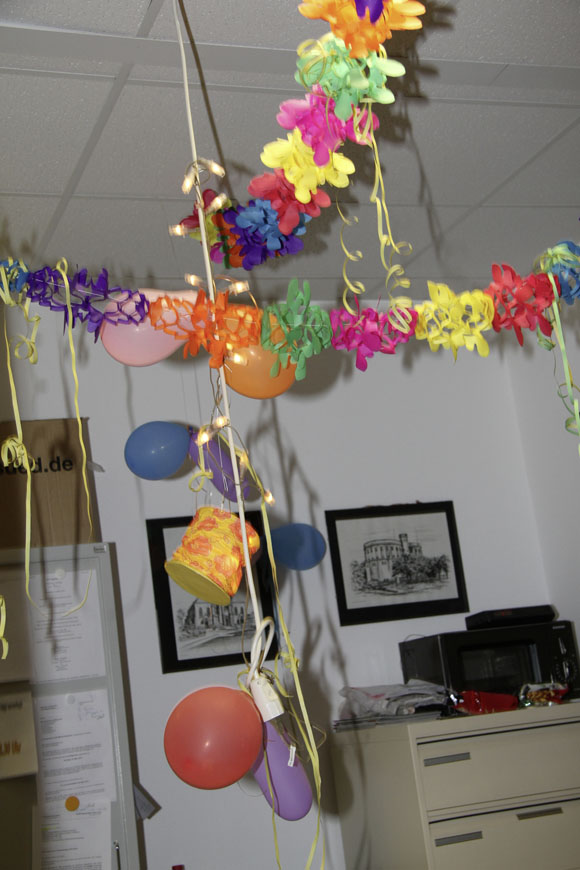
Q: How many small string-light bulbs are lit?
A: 11